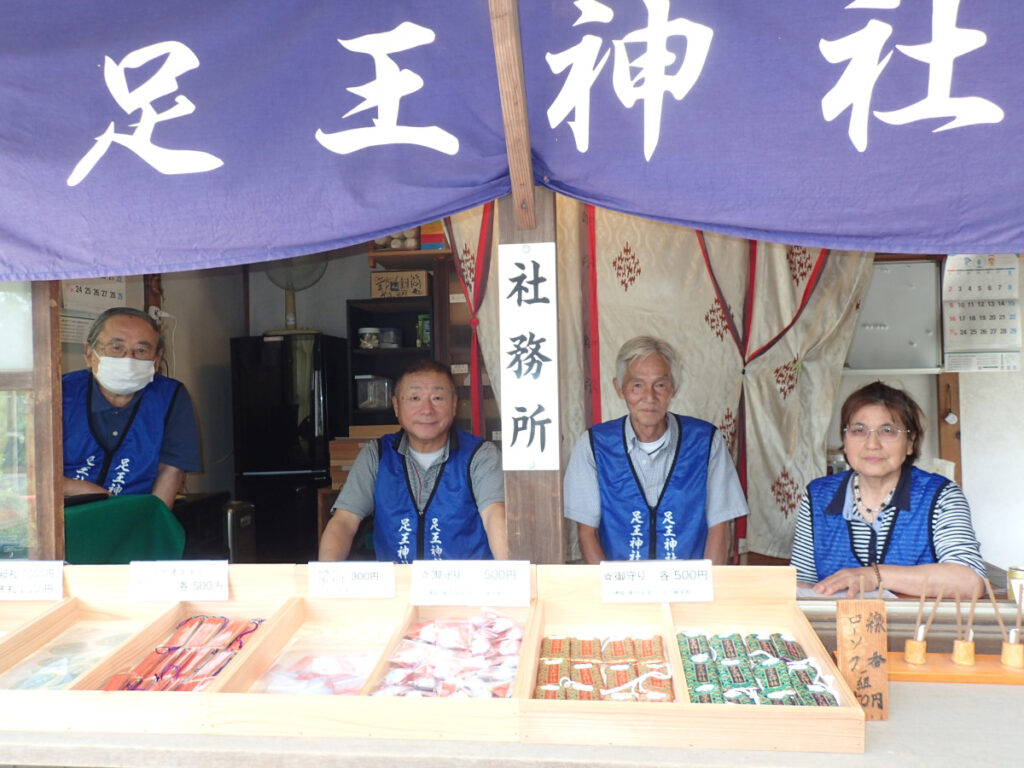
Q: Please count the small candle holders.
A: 3